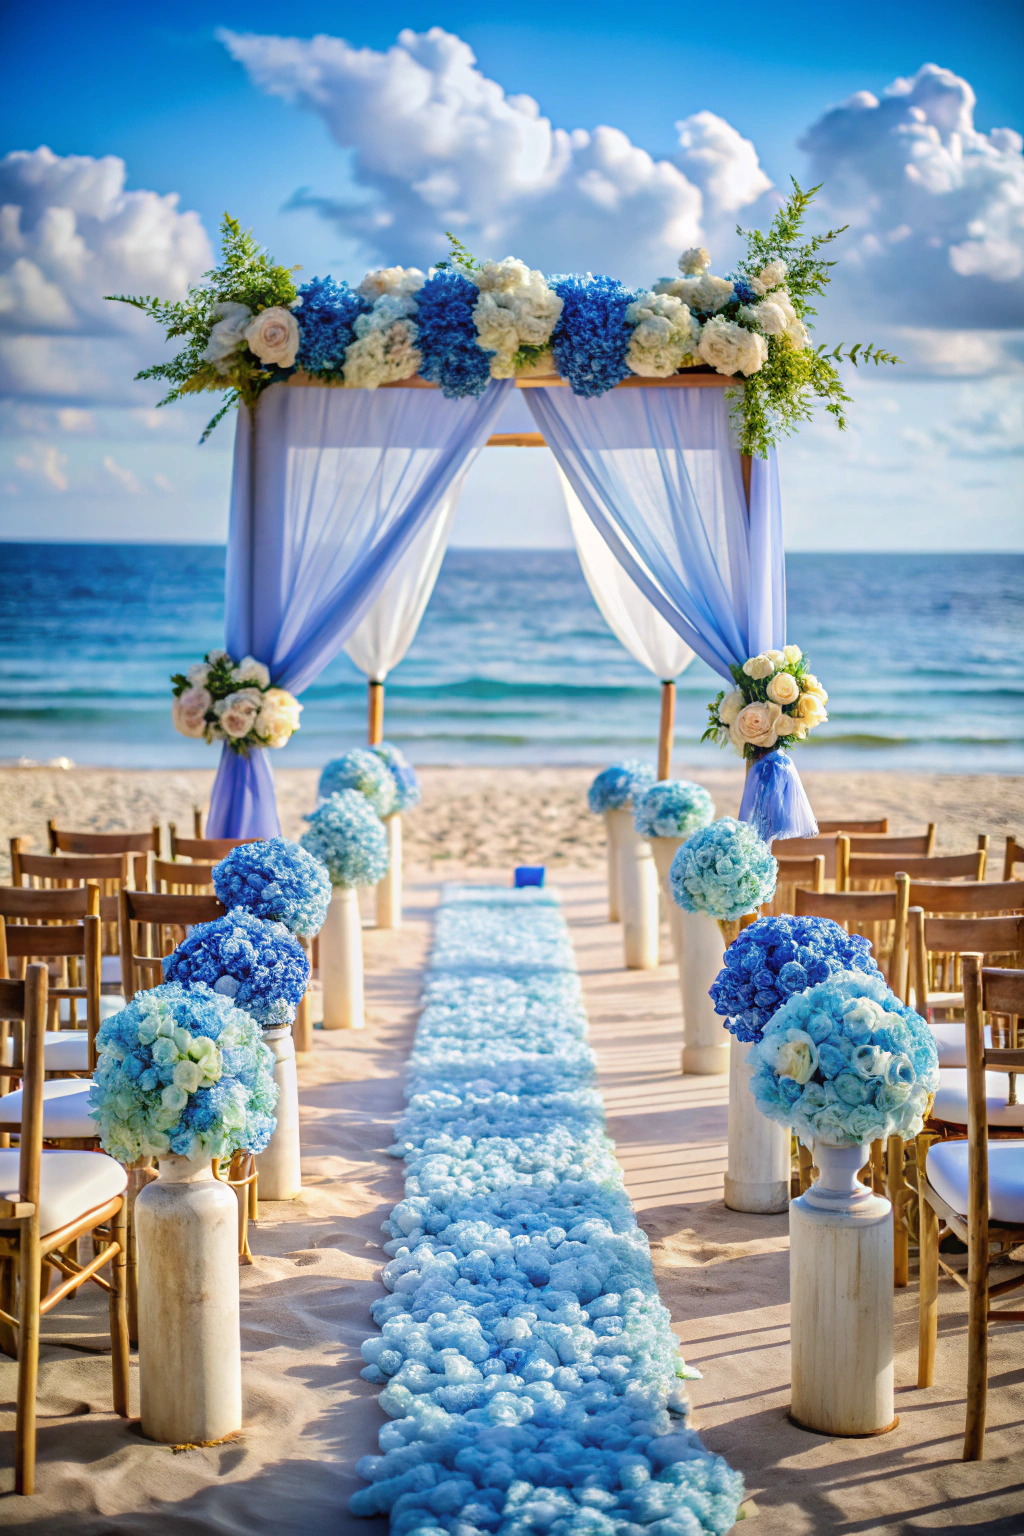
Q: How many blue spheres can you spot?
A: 11